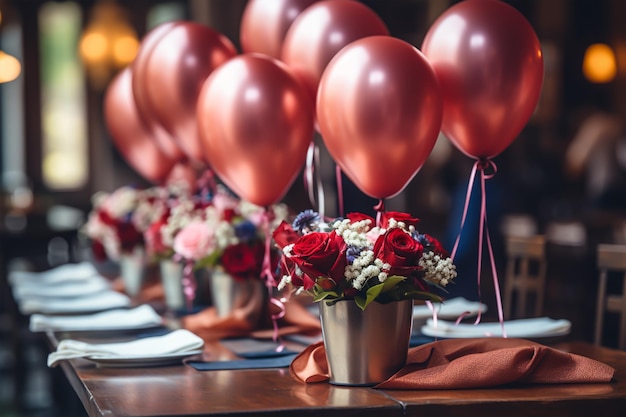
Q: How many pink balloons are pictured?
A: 8